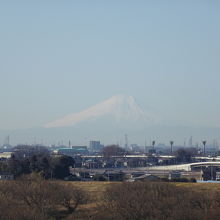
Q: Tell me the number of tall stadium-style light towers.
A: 3